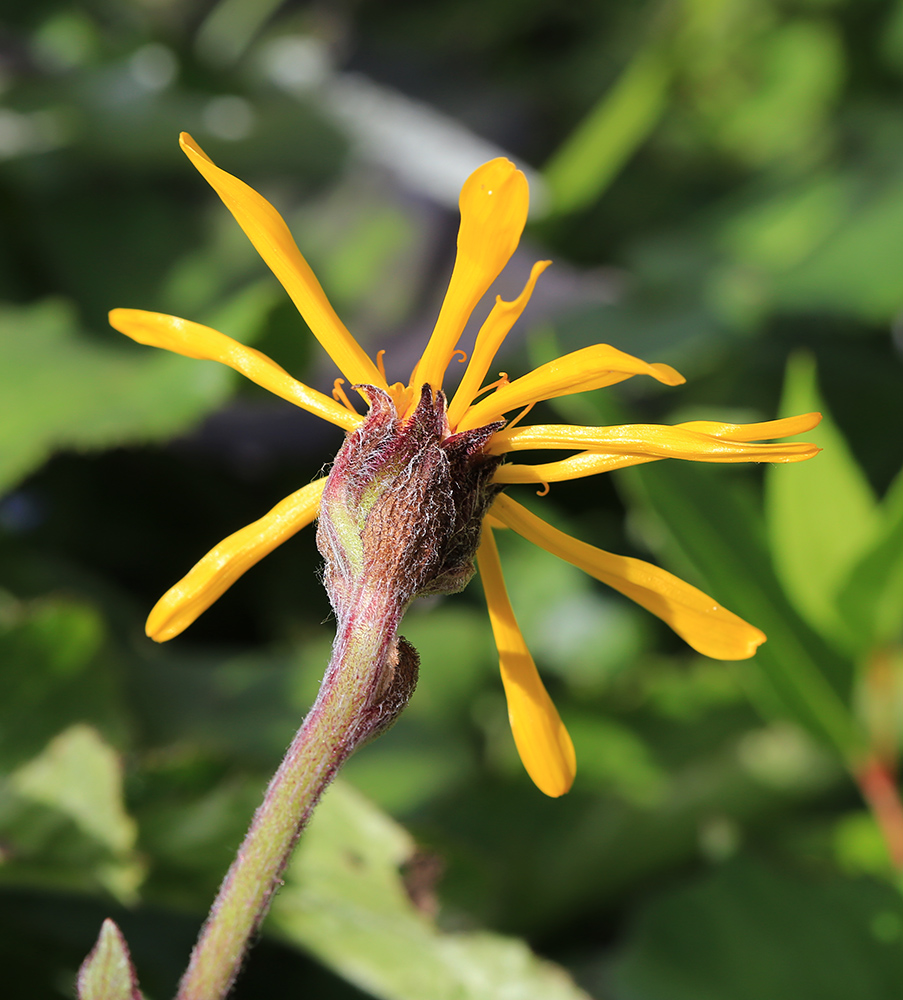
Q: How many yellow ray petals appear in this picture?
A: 10